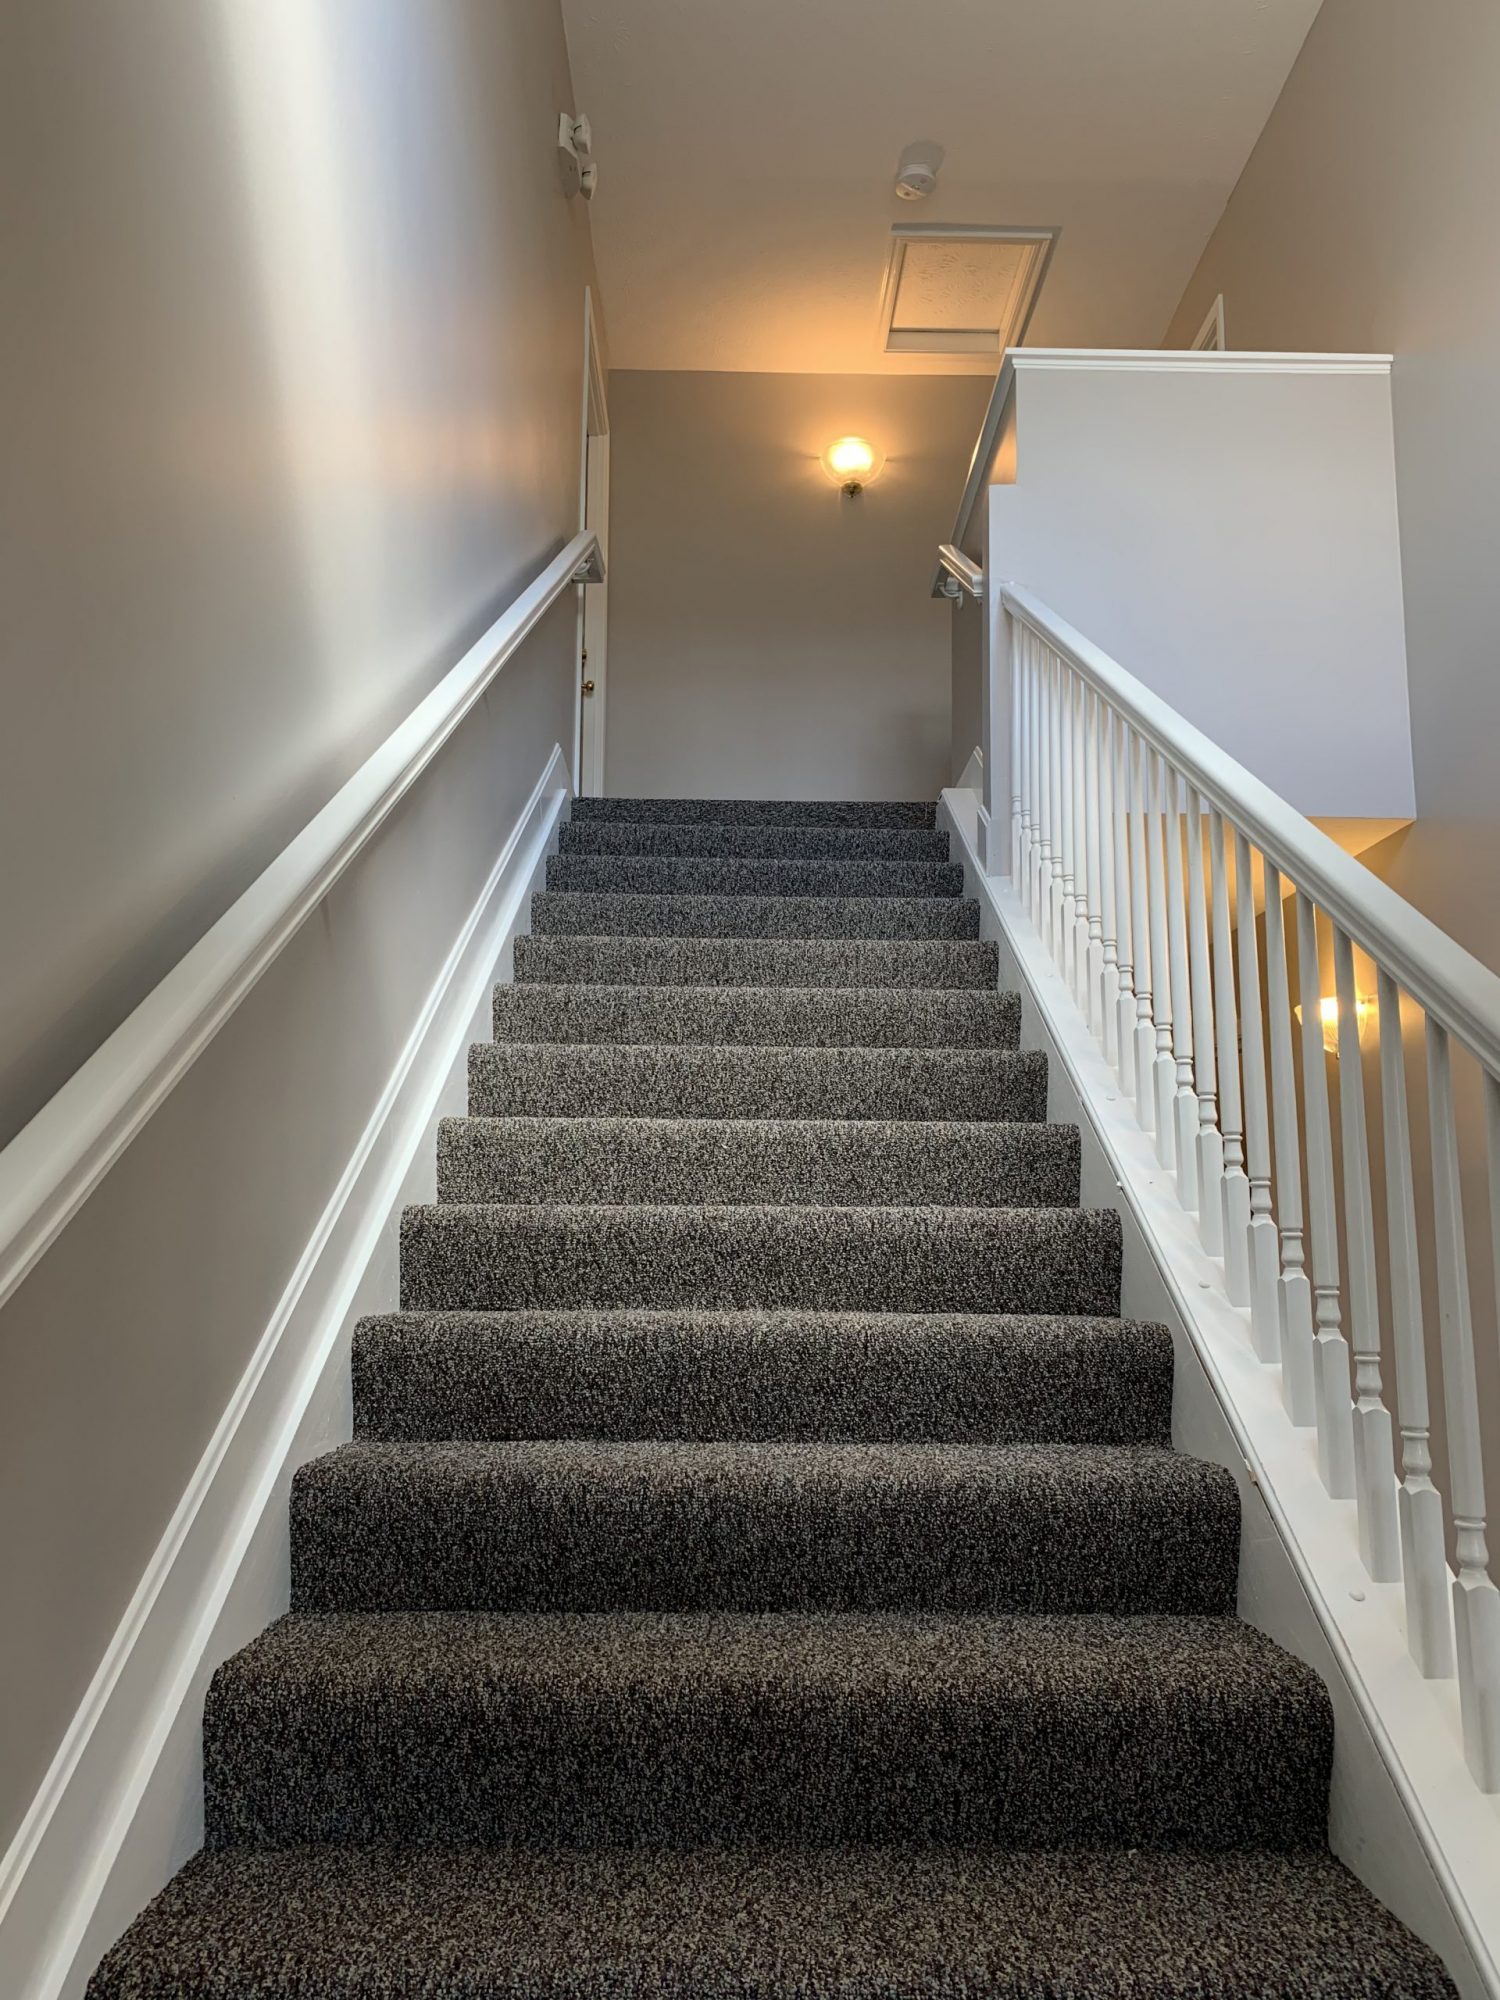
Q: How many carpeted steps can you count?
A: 13